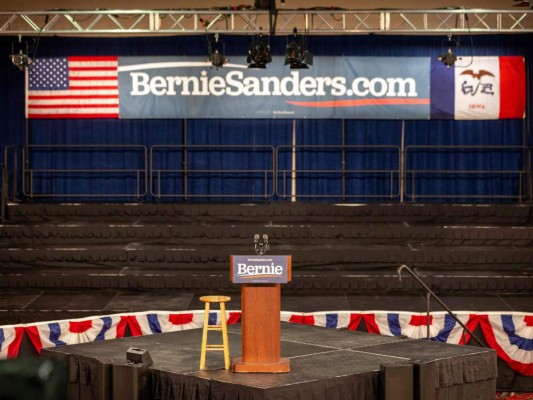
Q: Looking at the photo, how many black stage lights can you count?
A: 5